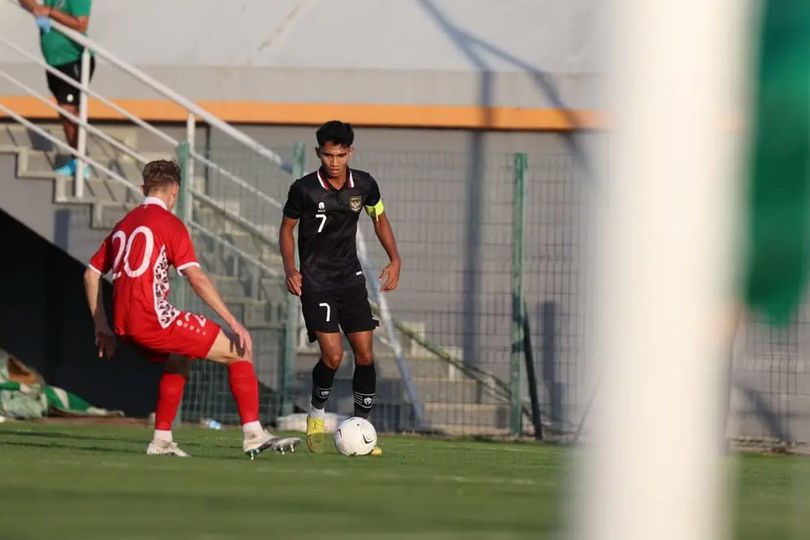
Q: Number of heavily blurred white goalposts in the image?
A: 1